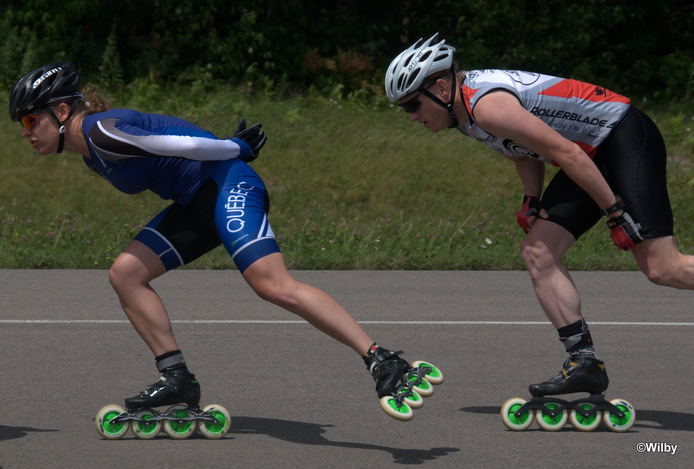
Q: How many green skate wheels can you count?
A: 12